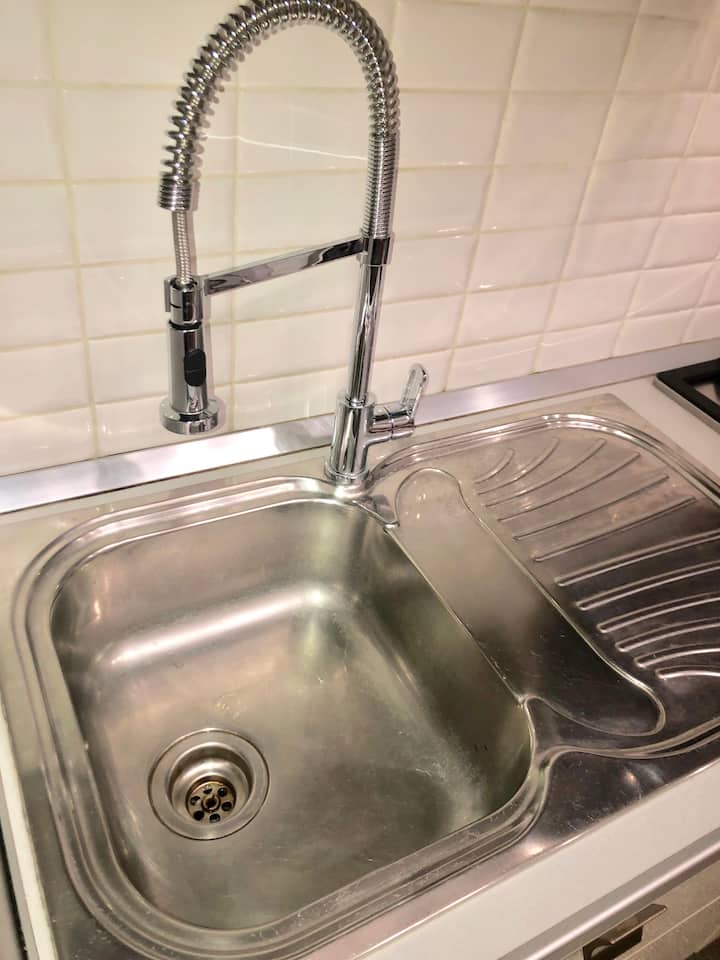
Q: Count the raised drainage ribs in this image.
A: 12